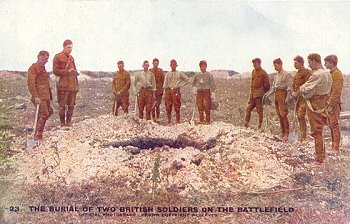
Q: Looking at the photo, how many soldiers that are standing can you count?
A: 12